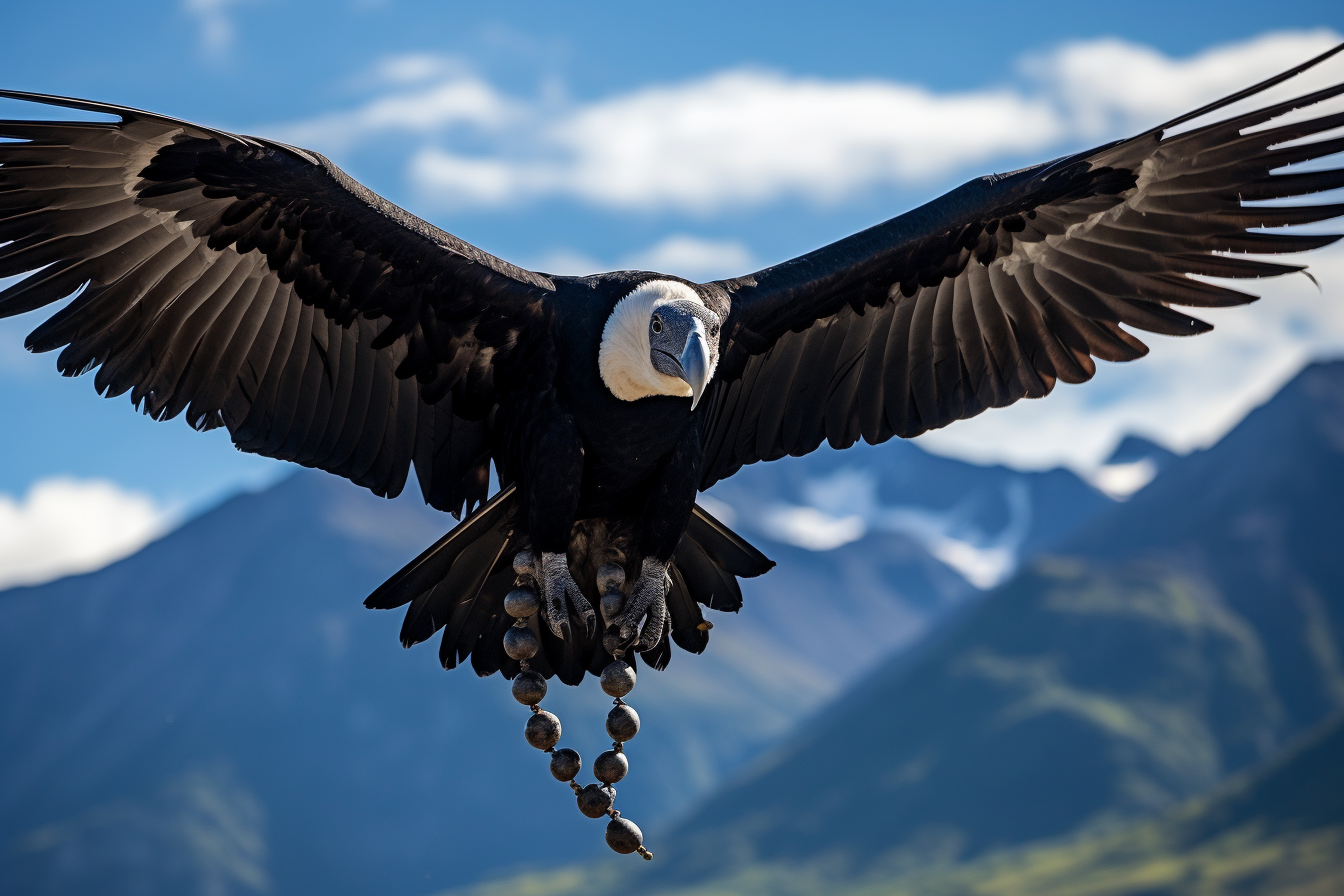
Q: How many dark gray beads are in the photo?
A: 14